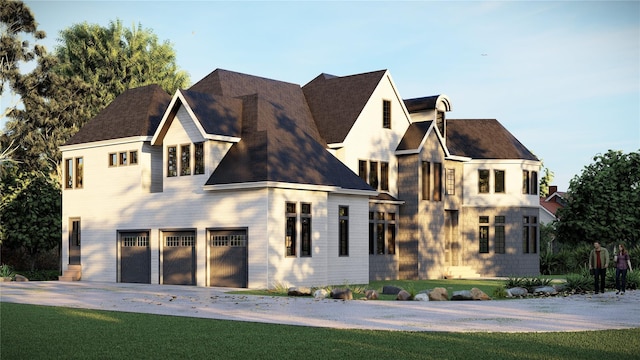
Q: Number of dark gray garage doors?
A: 3